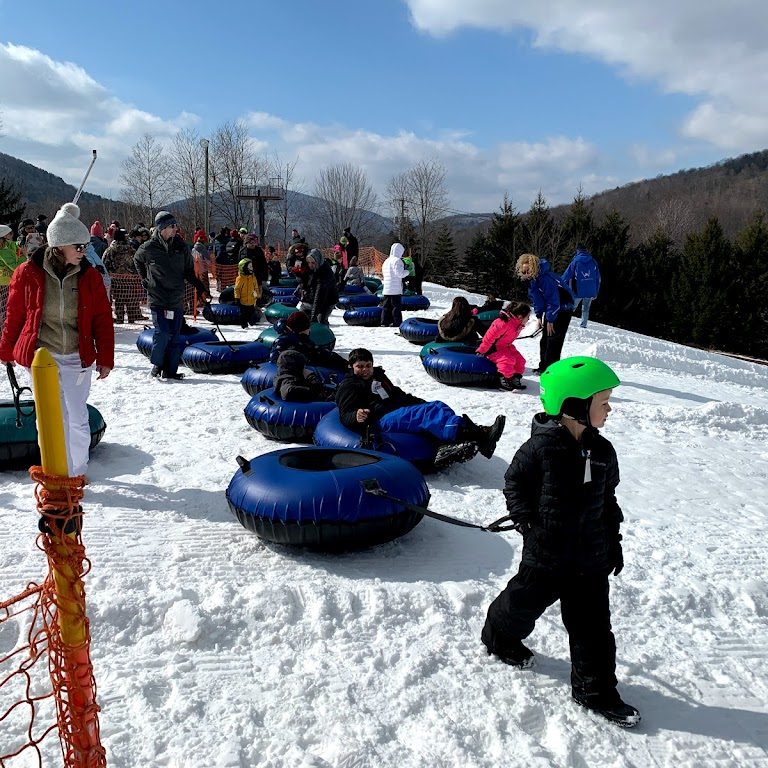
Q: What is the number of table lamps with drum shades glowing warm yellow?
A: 0